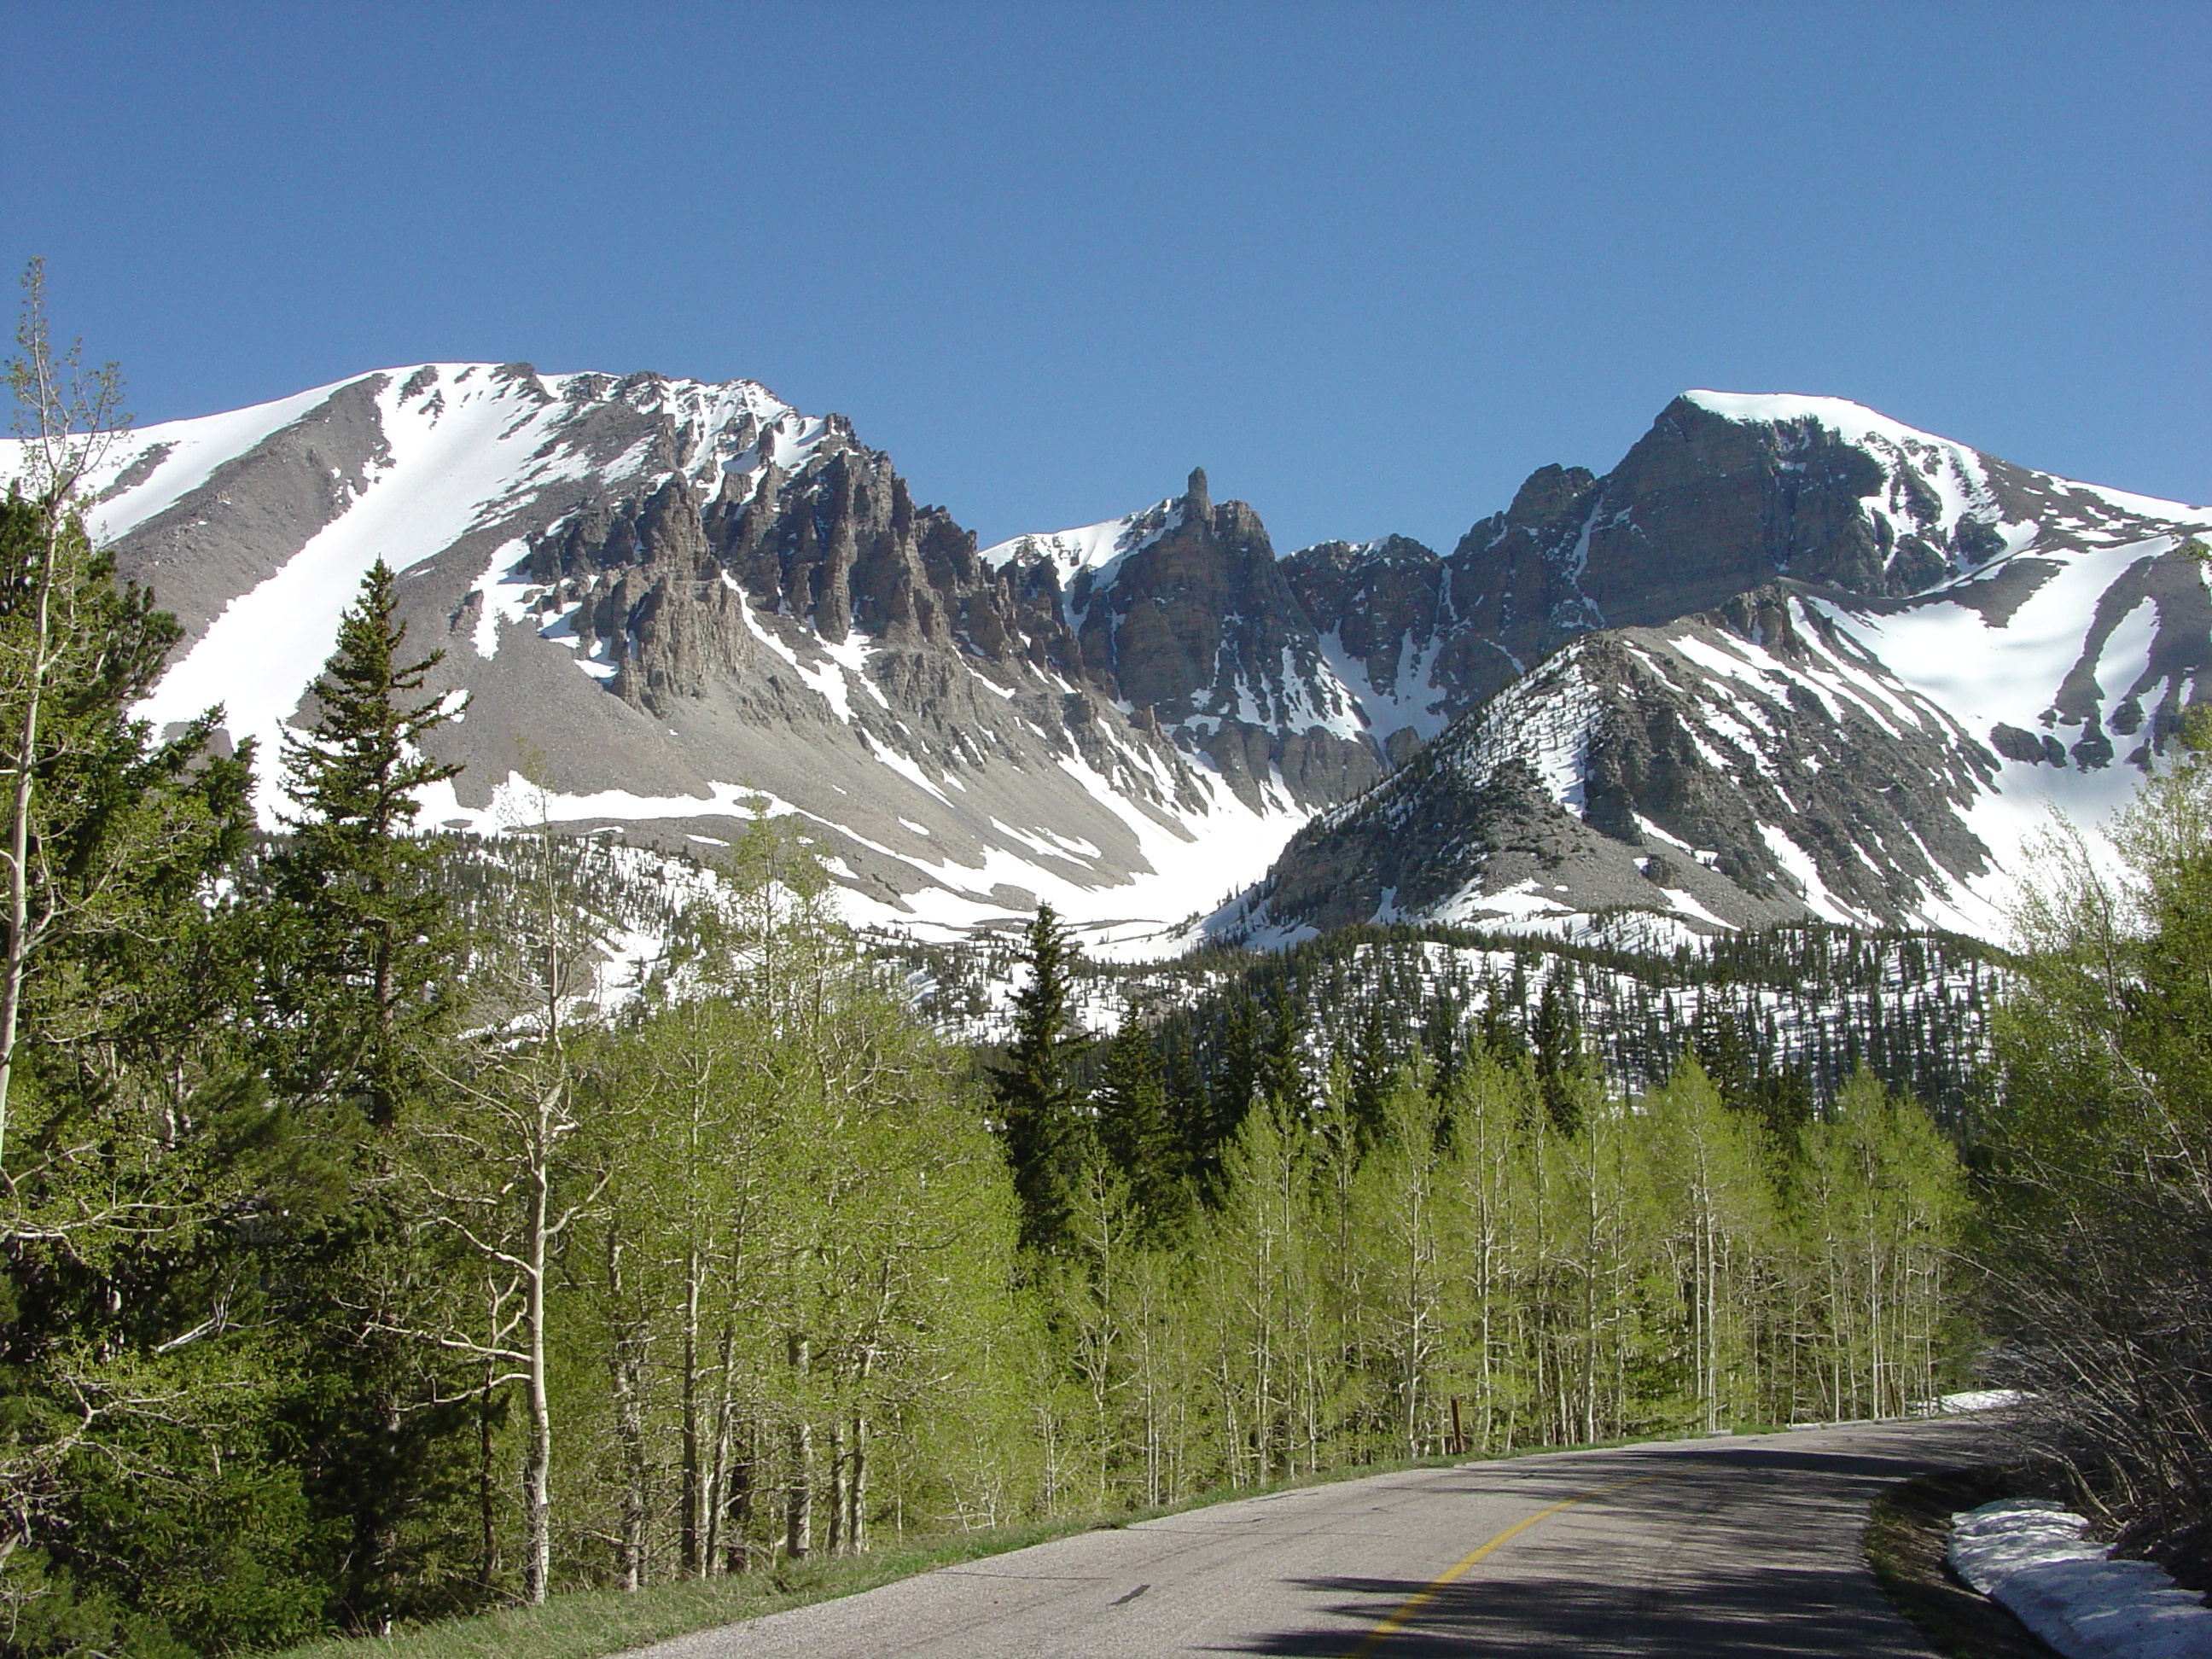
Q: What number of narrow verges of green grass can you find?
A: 1